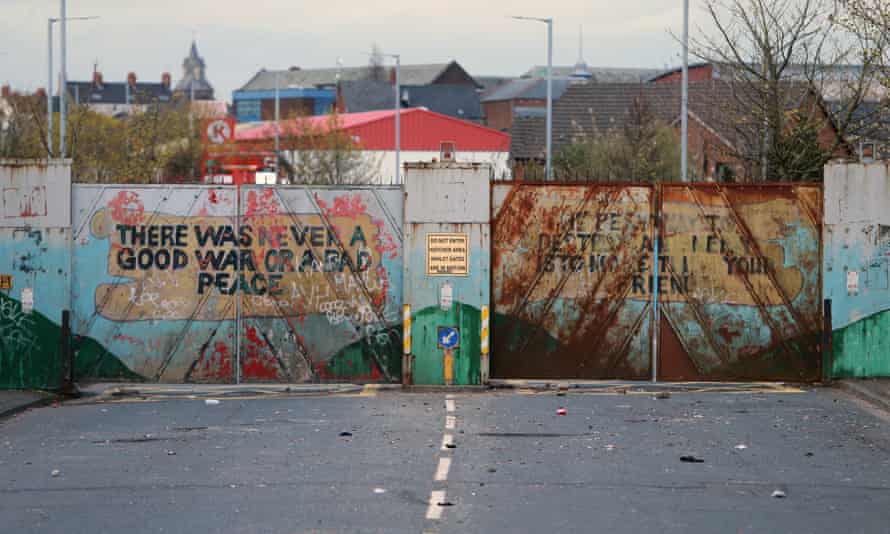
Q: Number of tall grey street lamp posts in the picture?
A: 5